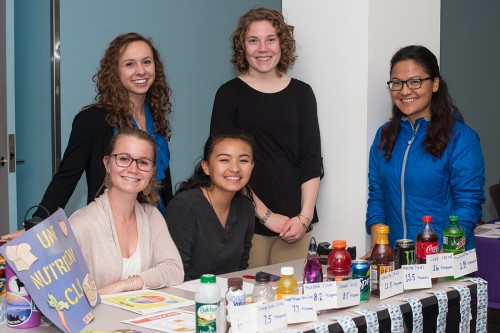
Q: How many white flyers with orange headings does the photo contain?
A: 1